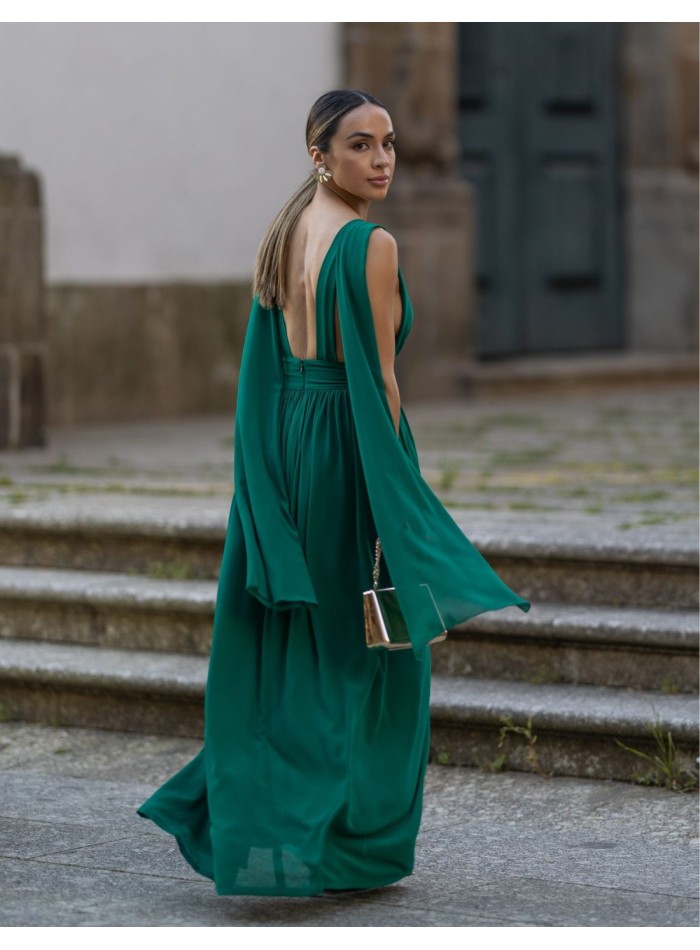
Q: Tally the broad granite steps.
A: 3